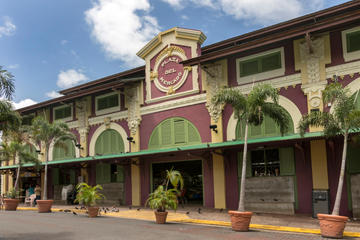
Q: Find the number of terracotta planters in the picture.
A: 6